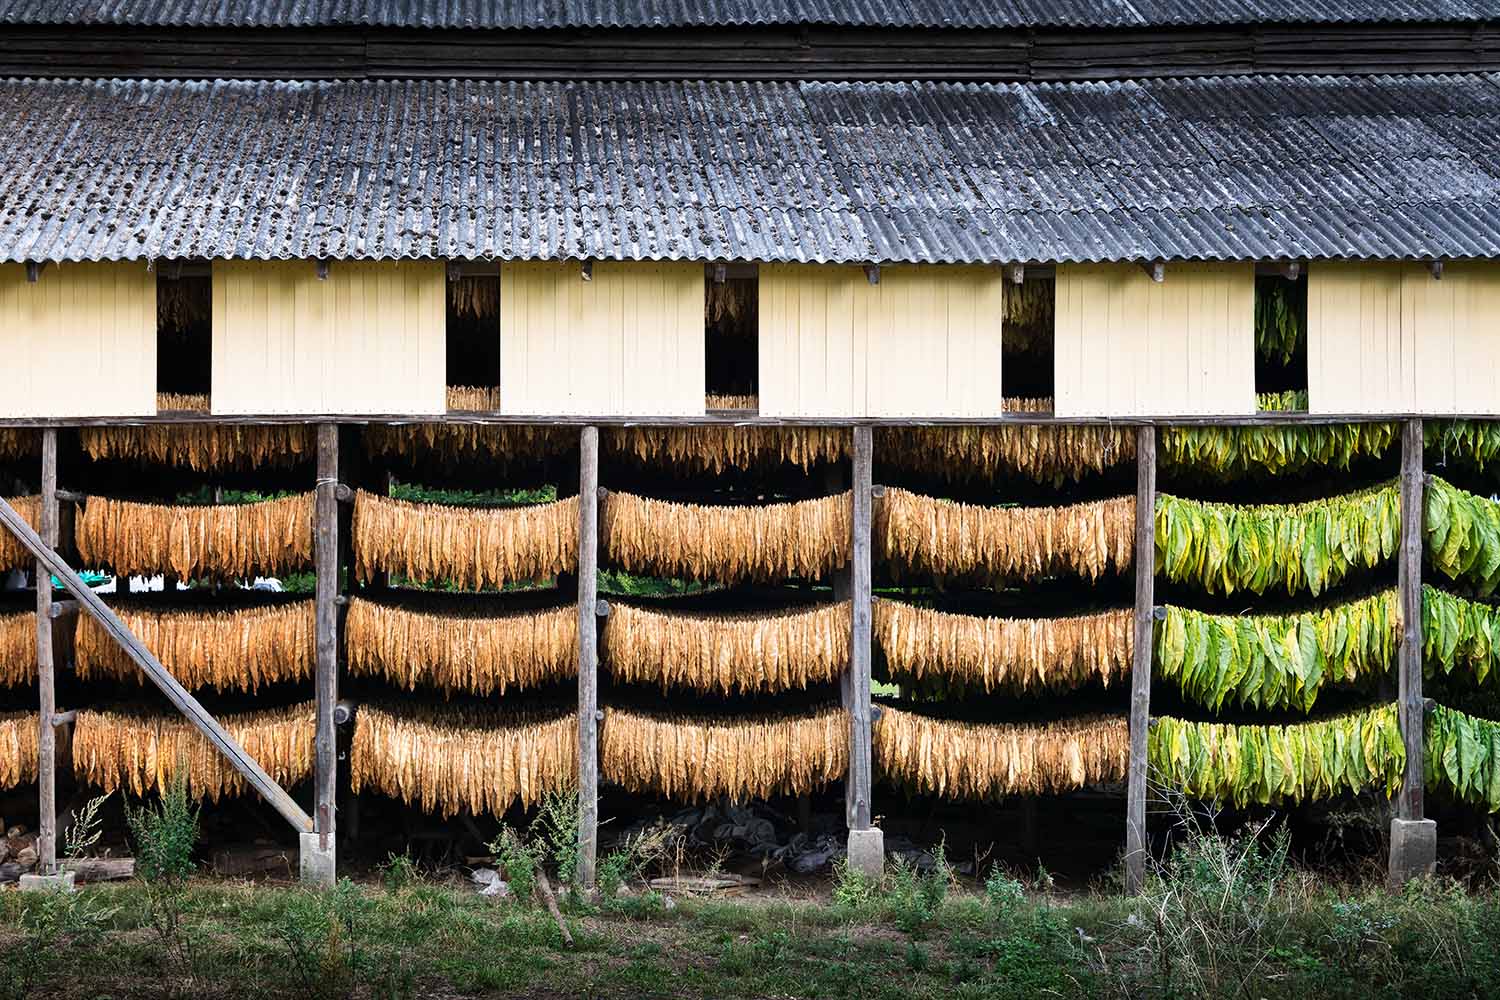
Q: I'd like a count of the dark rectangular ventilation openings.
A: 5